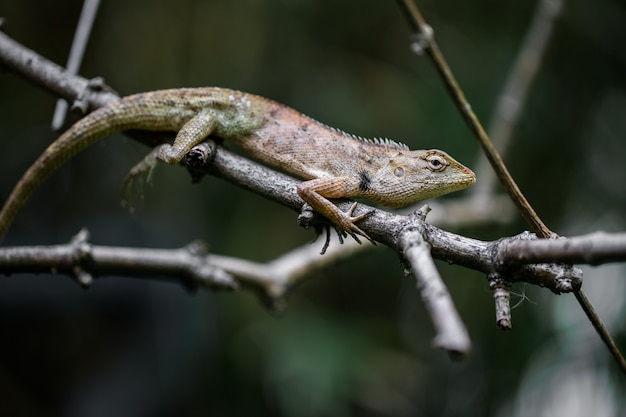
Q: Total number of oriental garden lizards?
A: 1